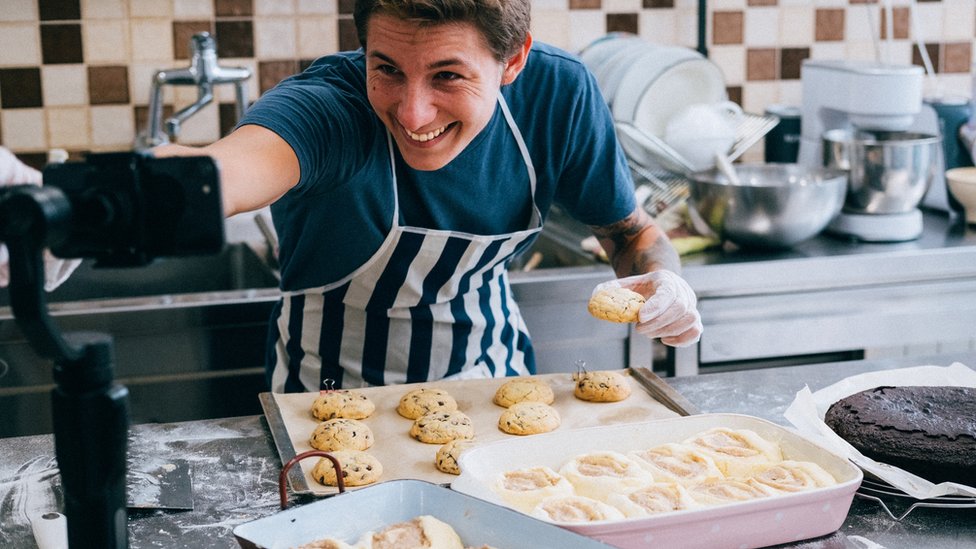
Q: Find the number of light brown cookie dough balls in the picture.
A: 10